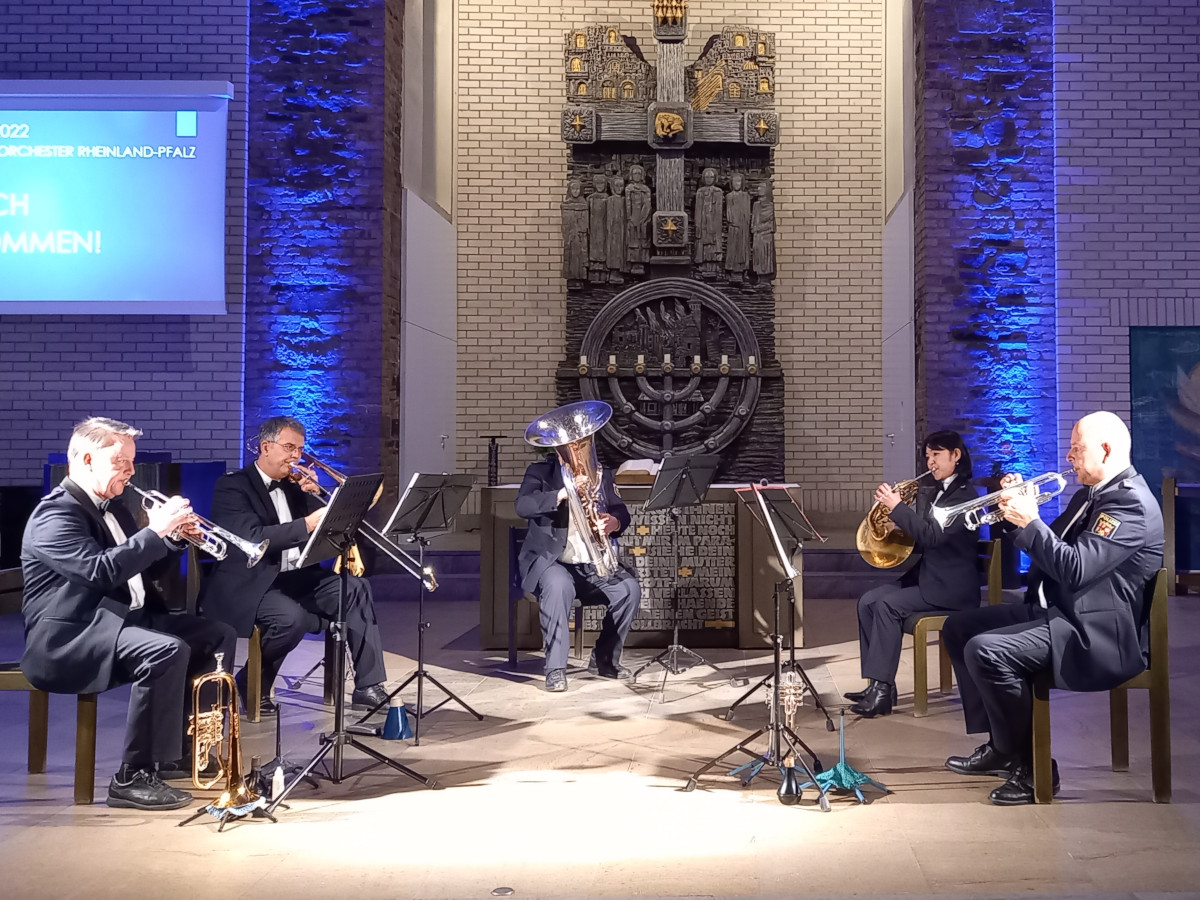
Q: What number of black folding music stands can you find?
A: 5